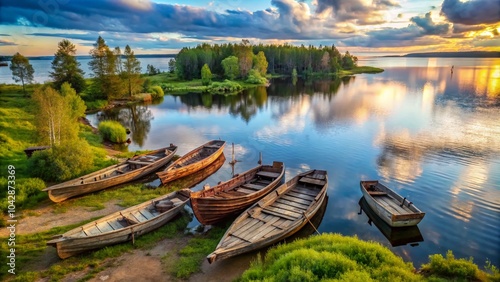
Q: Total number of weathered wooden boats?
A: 6